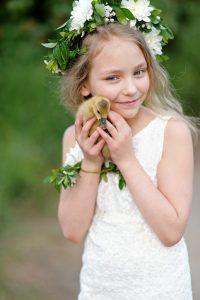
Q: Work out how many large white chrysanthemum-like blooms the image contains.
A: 3